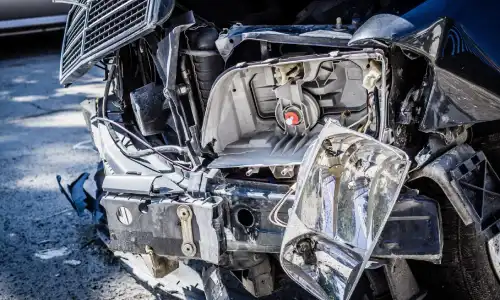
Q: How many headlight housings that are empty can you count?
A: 1